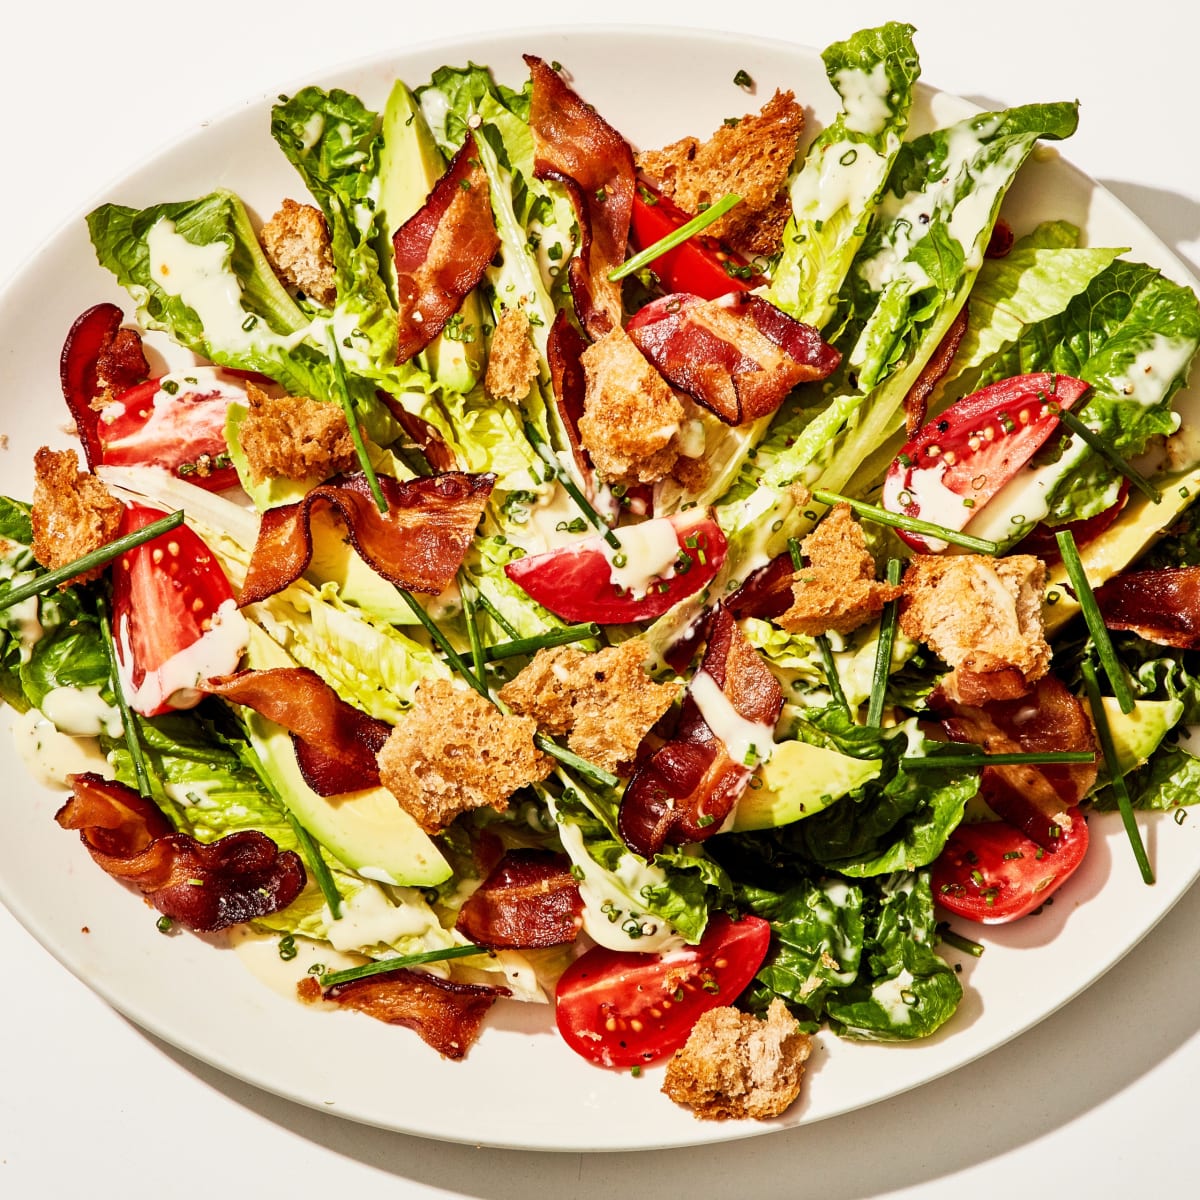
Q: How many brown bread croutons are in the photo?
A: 11